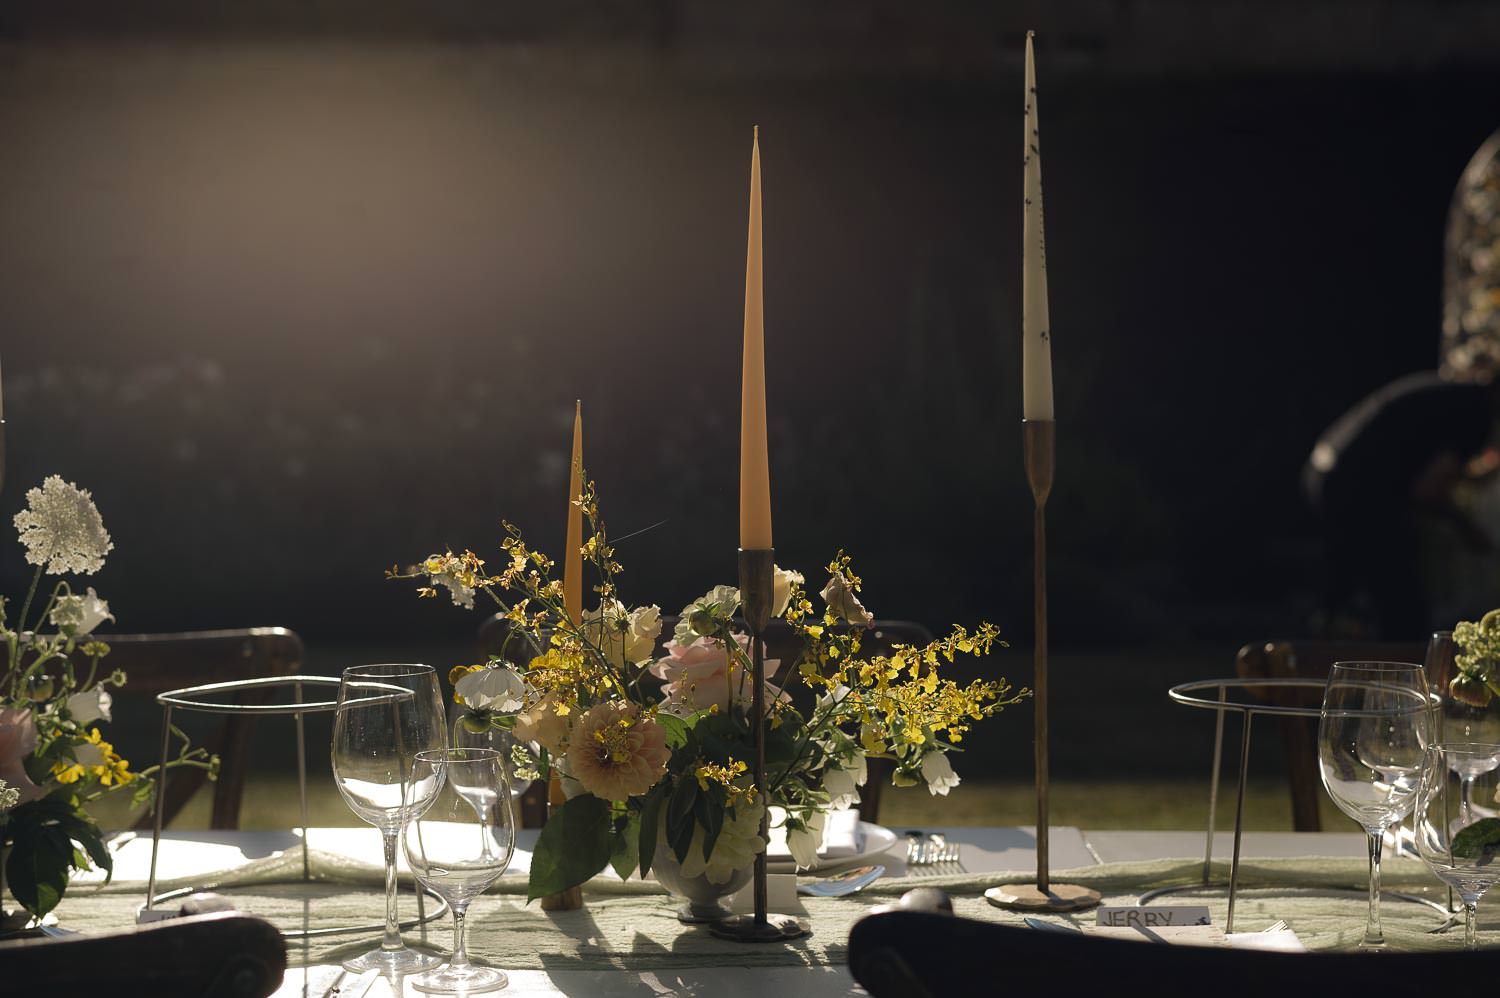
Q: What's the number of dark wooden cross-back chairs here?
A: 5